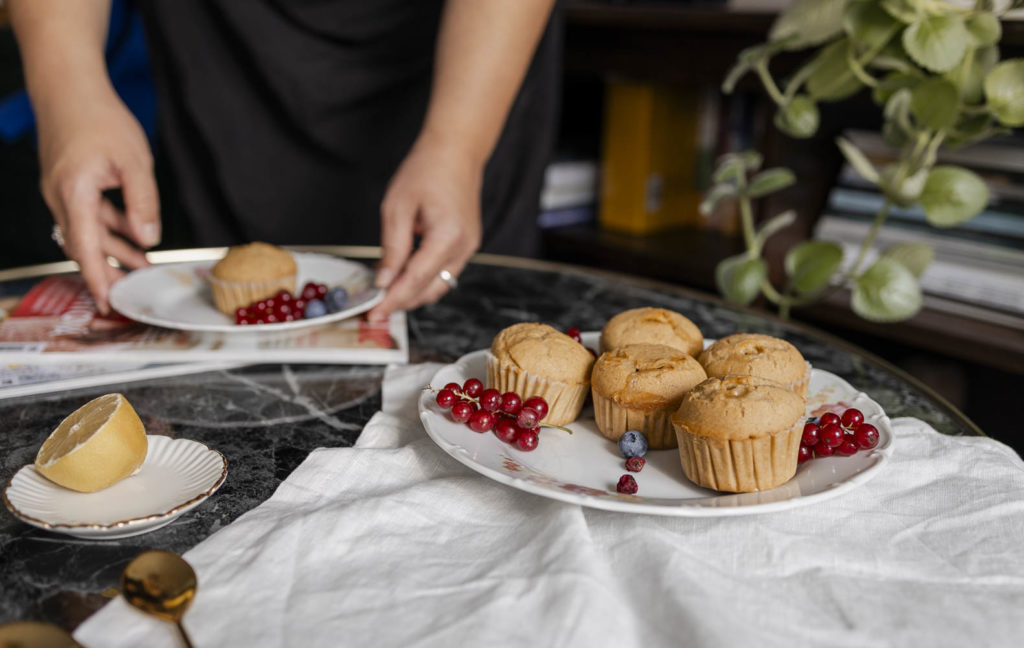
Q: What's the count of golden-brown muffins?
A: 6